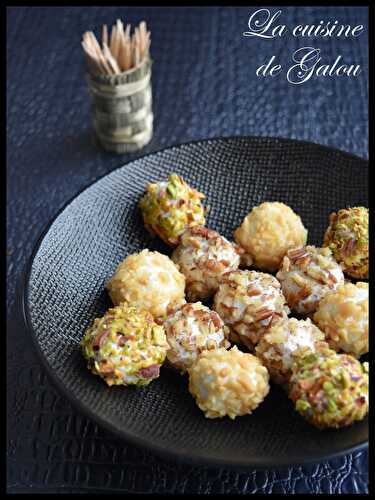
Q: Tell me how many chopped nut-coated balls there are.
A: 13